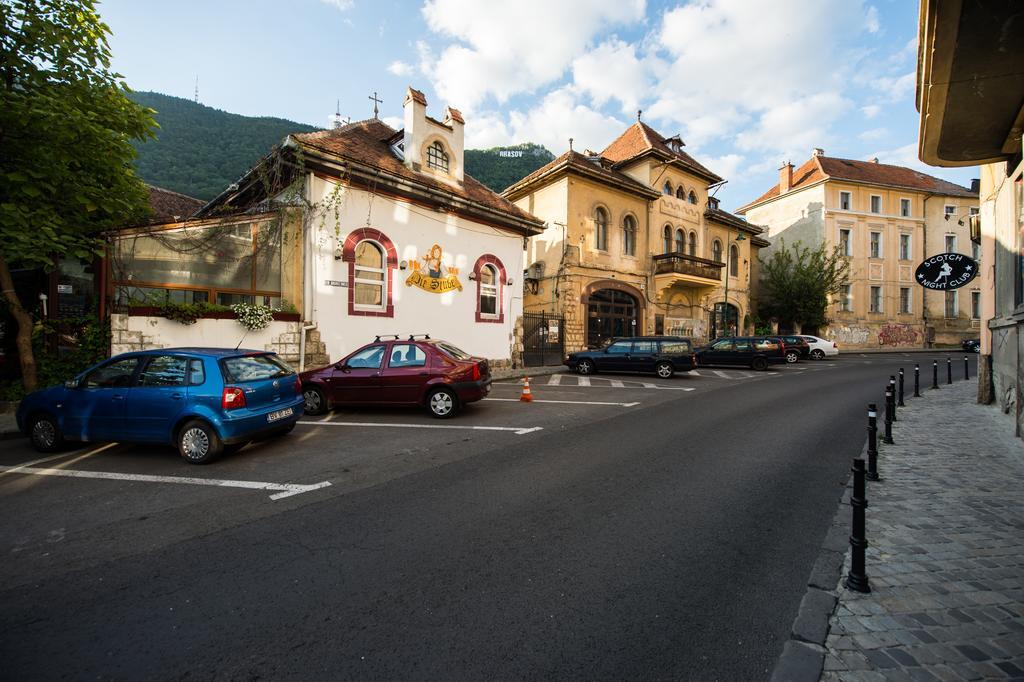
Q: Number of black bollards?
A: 9